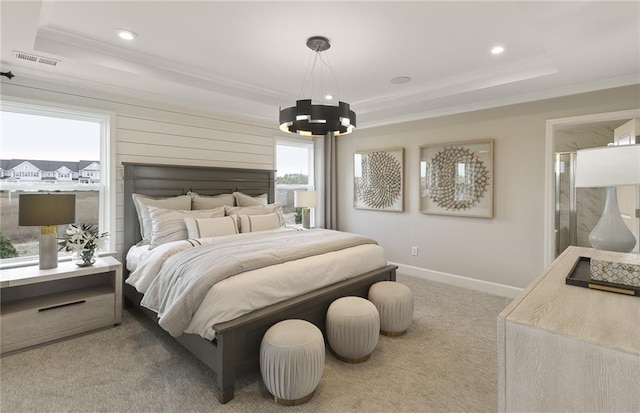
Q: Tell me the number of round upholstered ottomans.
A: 3